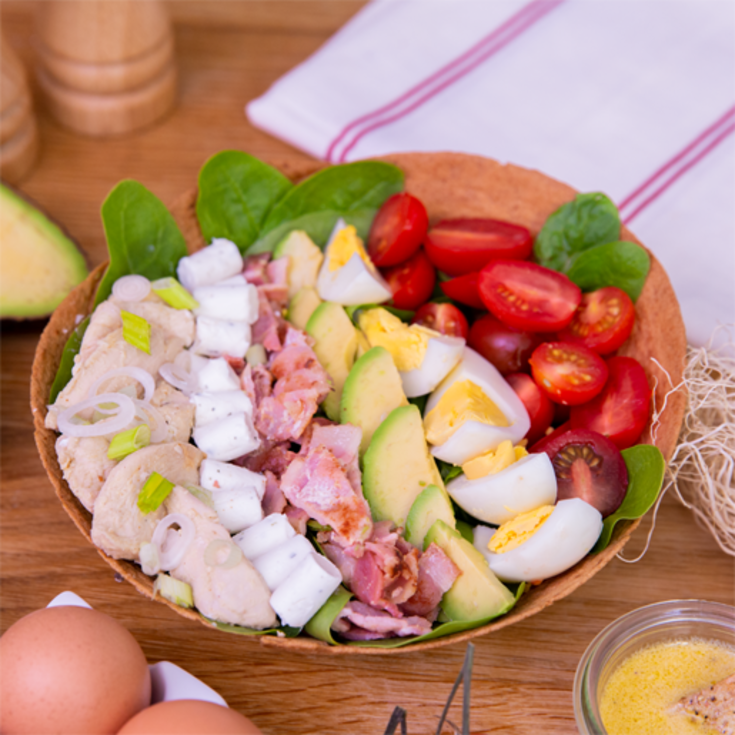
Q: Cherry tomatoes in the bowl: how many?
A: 12